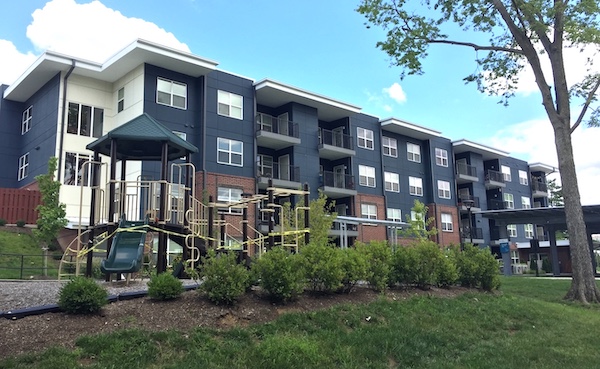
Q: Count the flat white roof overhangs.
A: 5